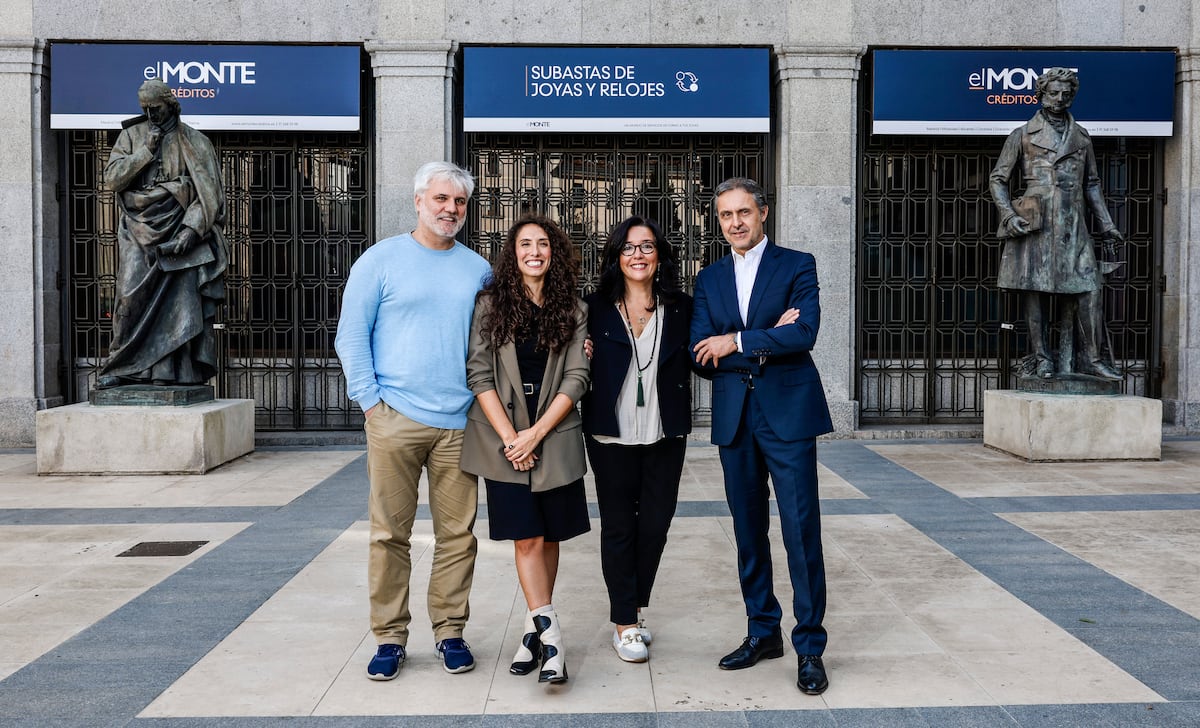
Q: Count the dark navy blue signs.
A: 3